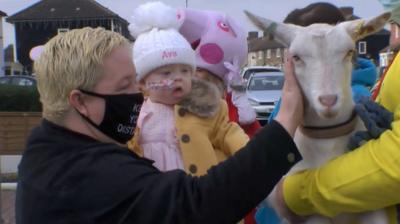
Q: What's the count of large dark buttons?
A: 3